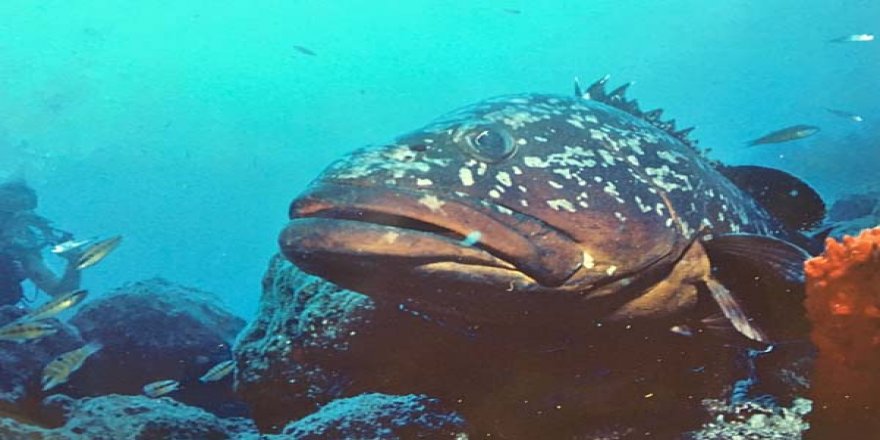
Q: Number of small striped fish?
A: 6